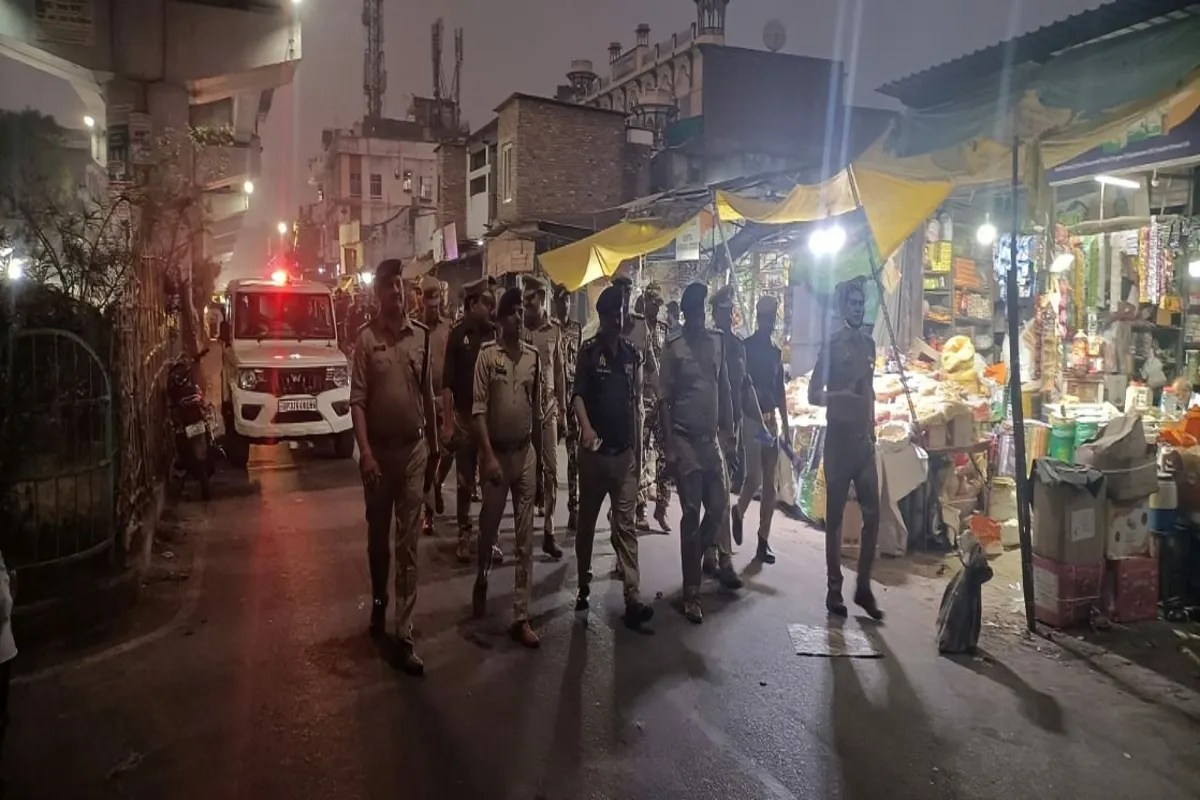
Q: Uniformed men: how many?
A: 13